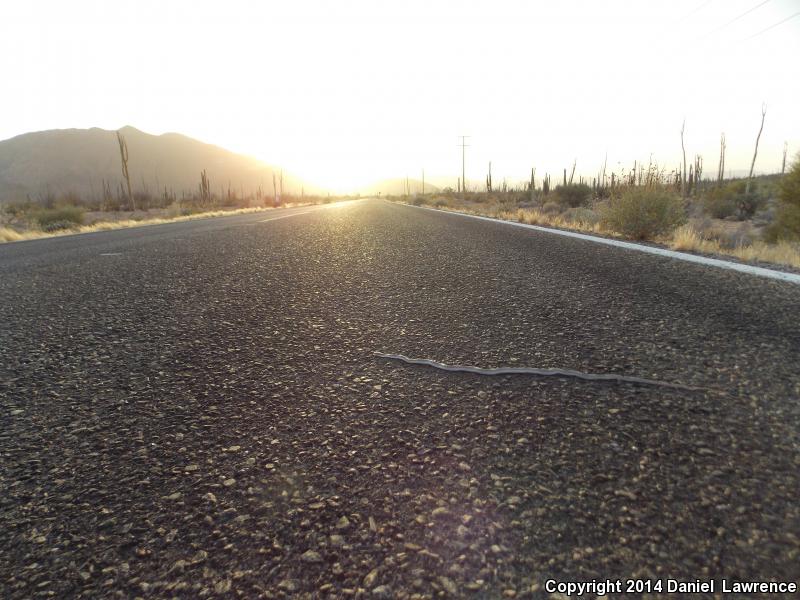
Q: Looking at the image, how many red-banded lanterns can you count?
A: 0